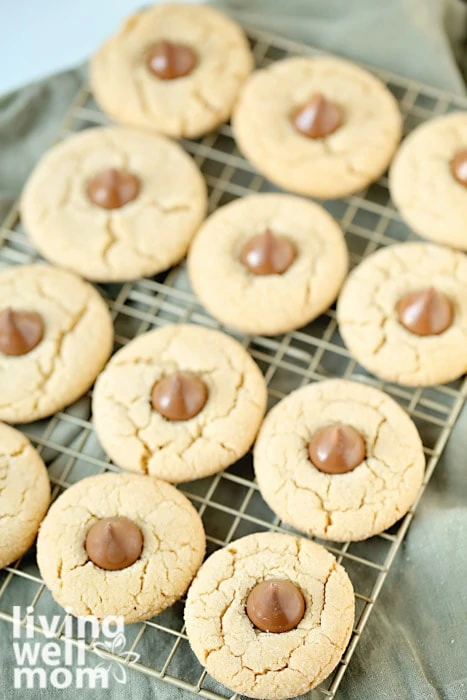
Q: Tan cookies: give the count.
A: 12